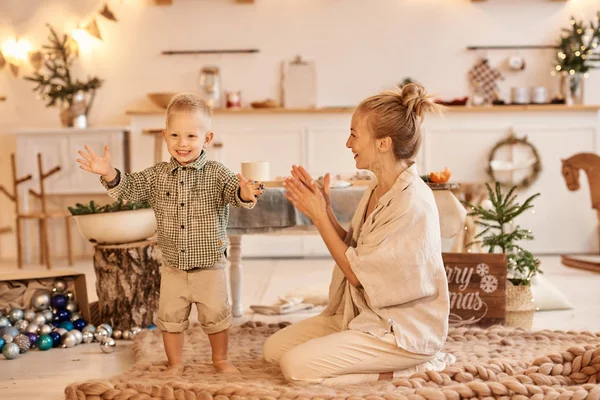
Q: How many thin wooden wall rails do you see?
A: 2